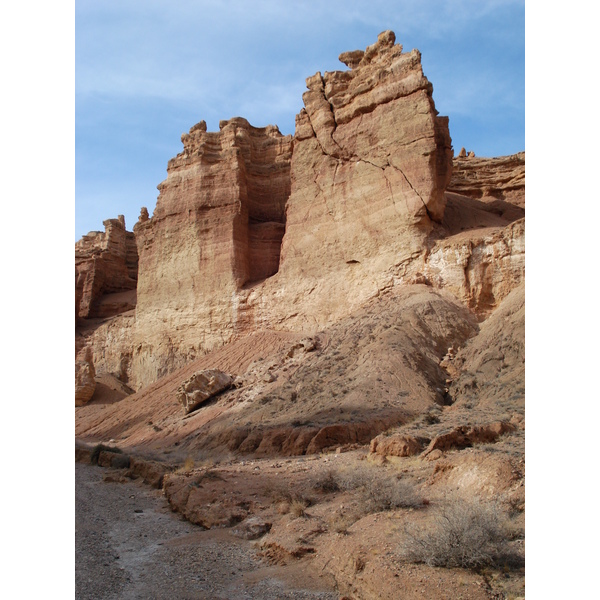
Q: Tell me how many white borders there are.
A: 2